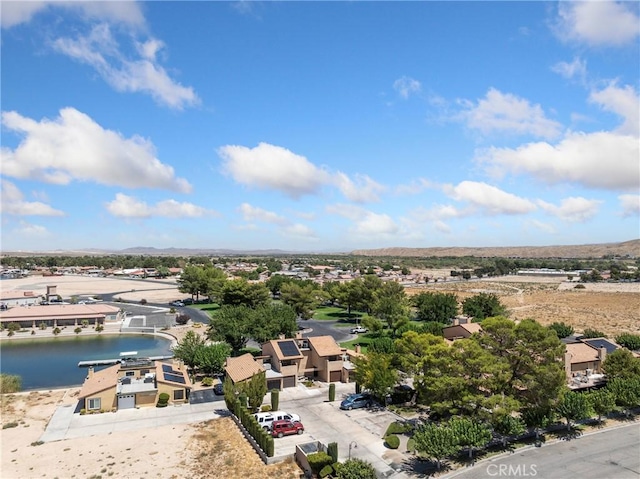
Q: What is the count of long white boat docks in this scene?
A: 1